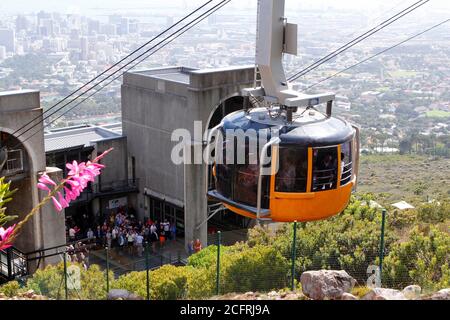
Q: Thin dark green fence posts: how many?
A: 6